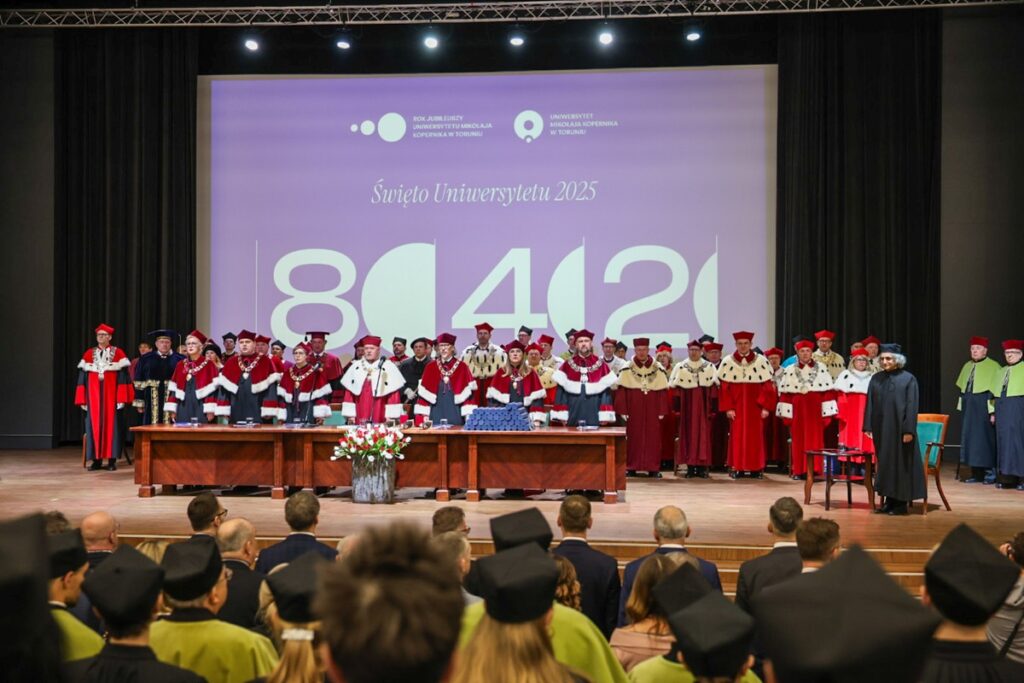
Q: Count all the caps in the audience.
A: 11